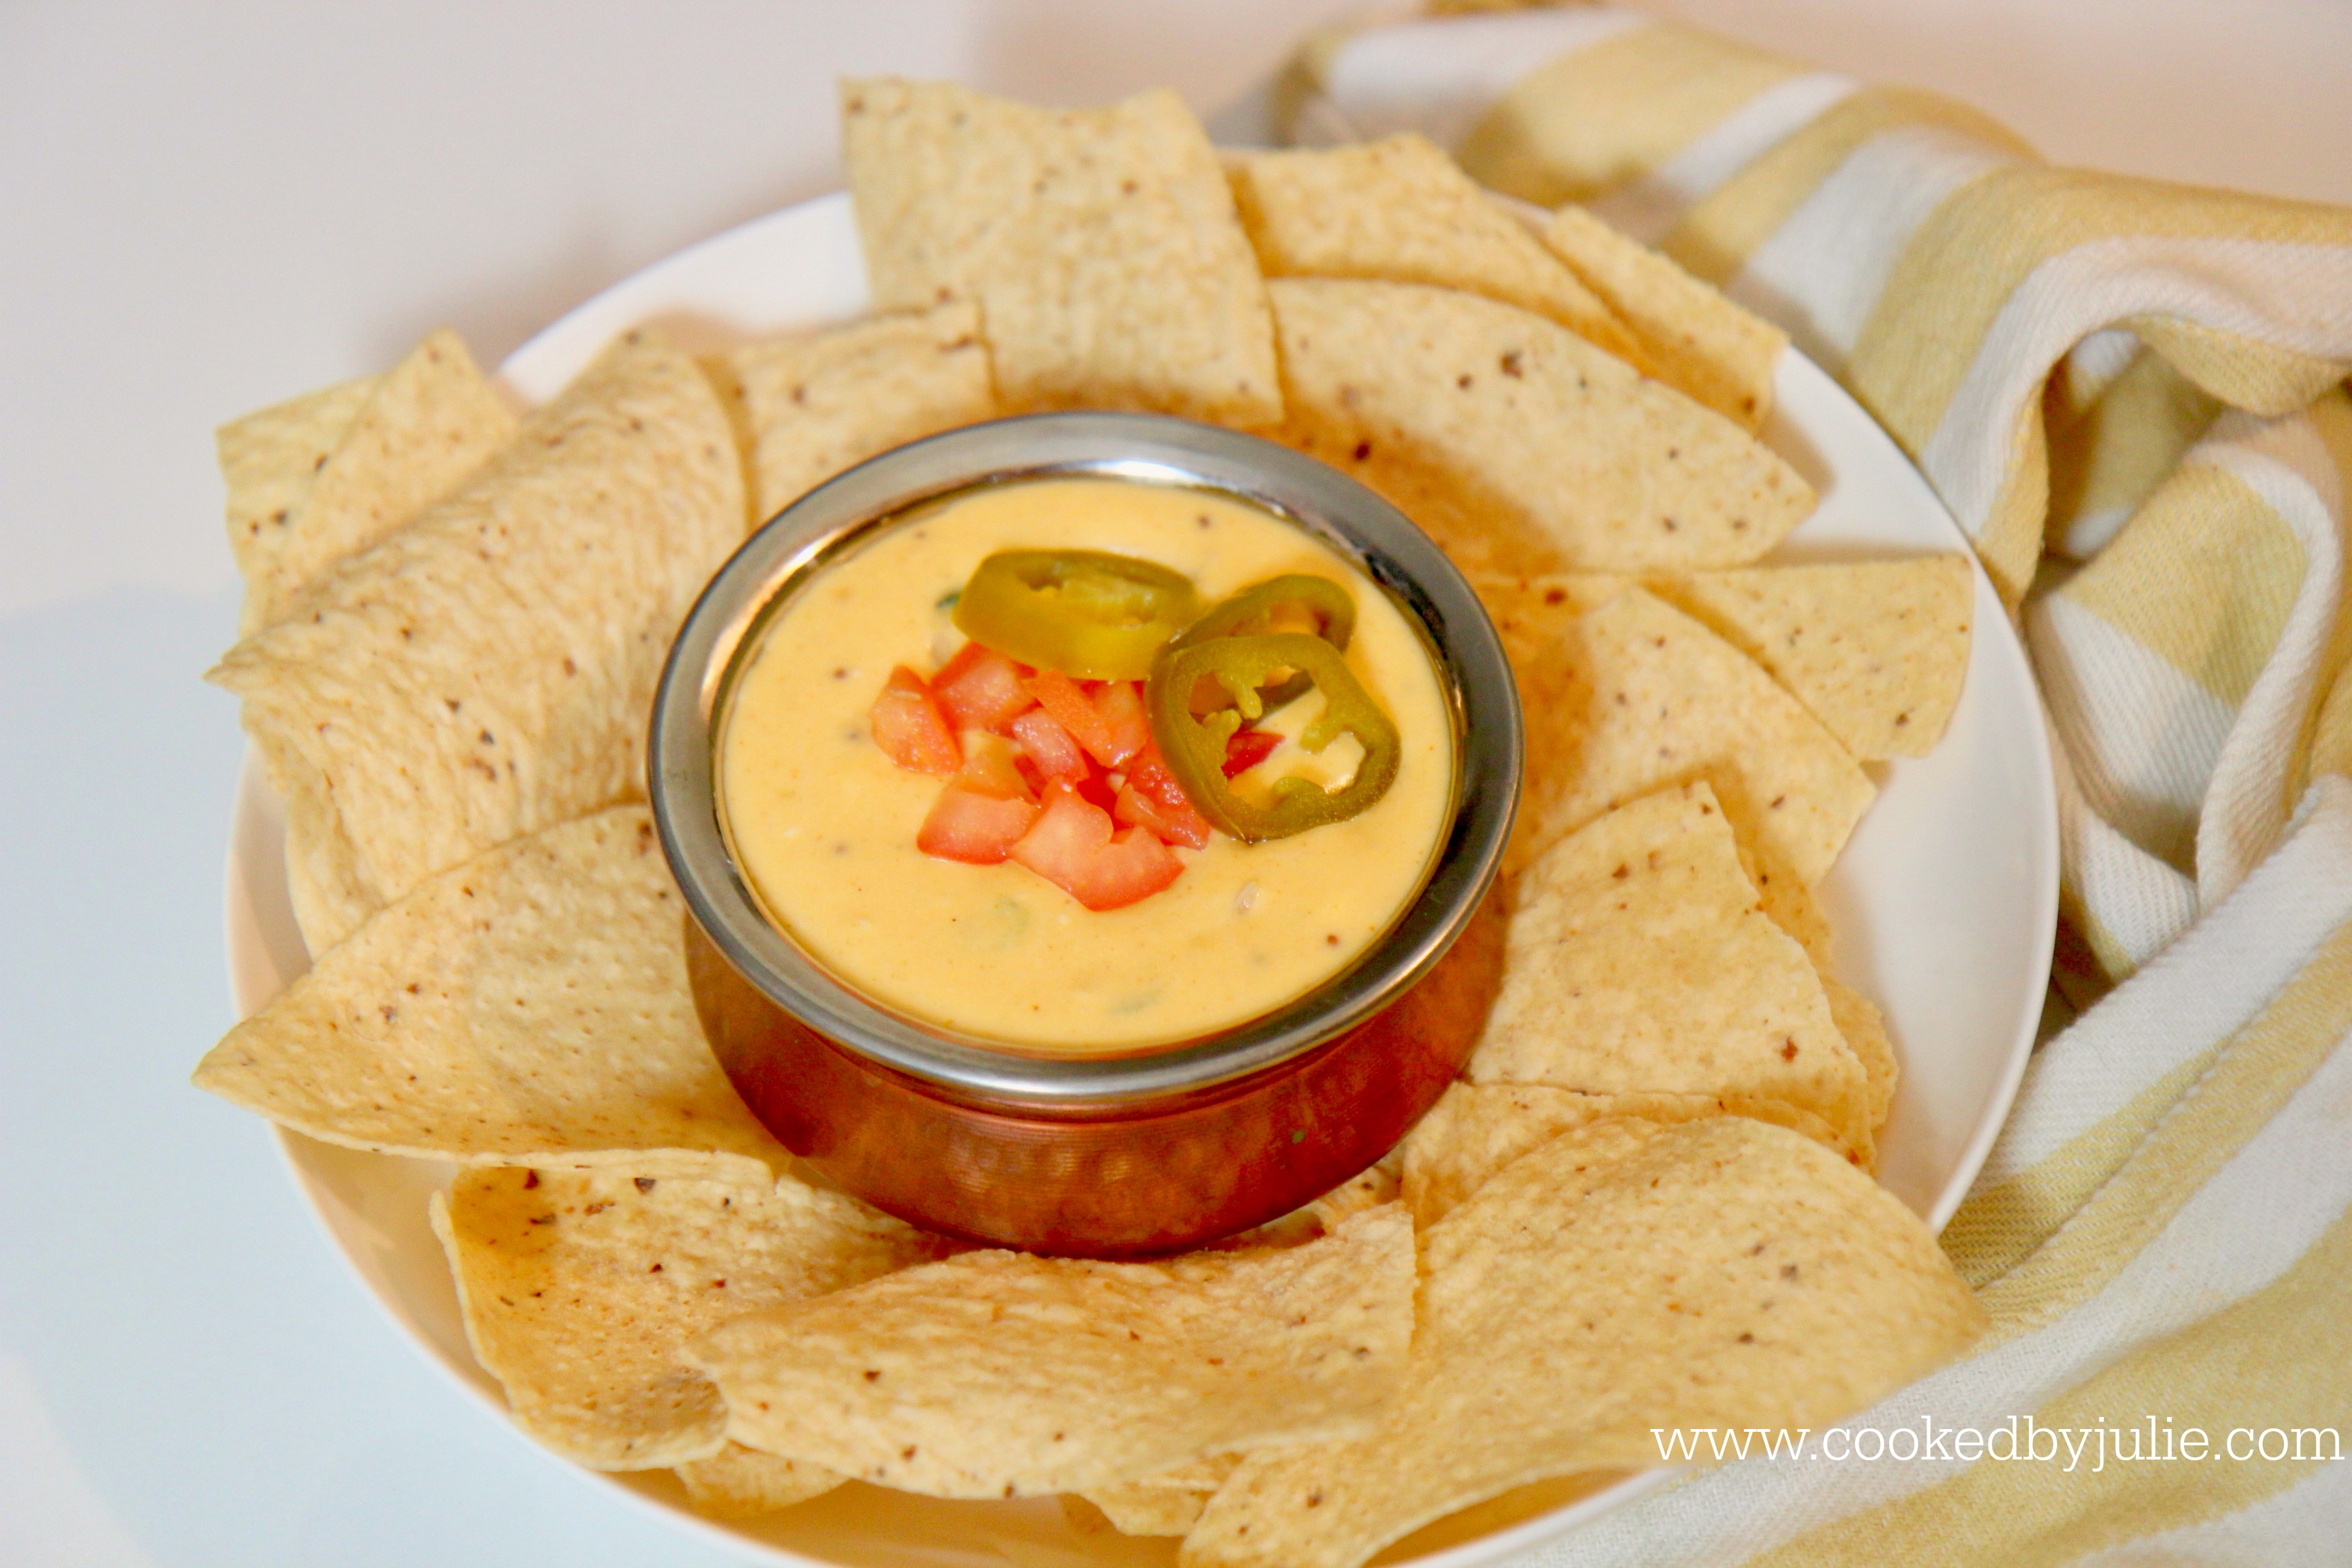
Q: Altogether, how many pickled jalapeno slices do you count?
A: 3